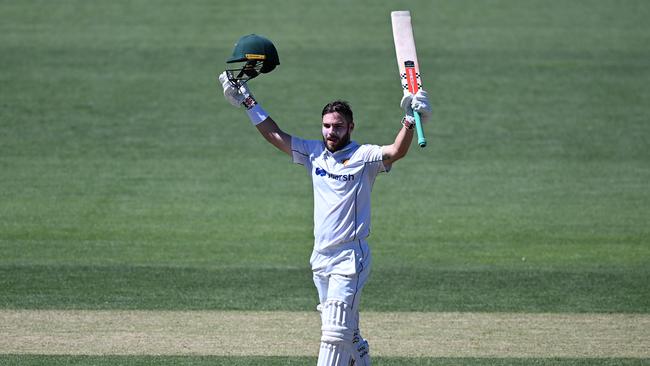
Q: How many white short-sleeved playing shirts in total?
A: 1